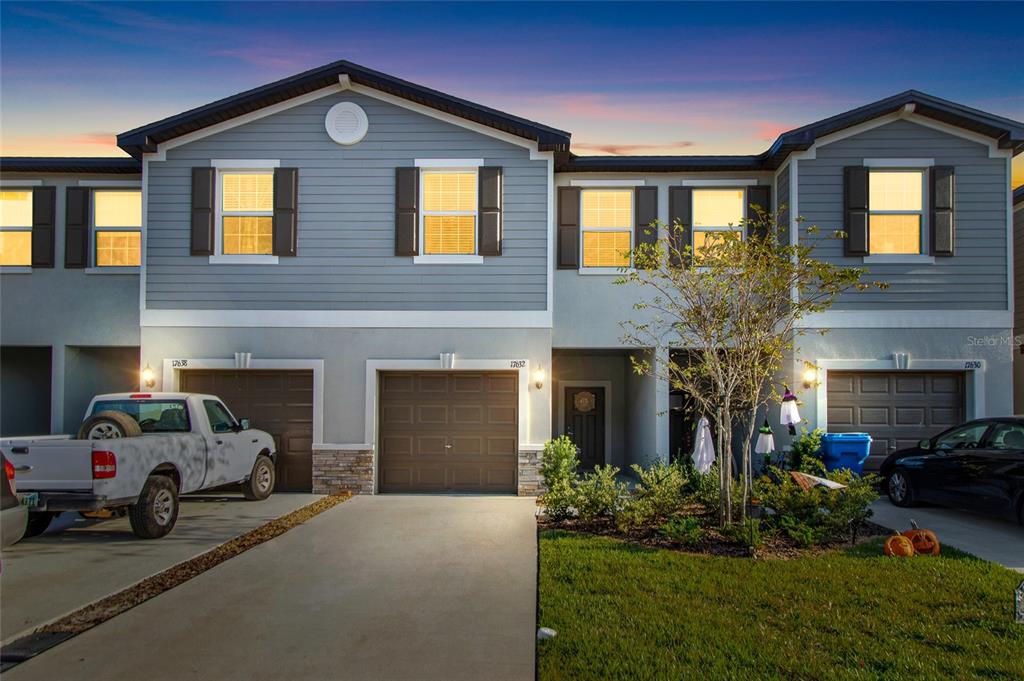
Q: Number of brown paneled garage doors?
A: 3